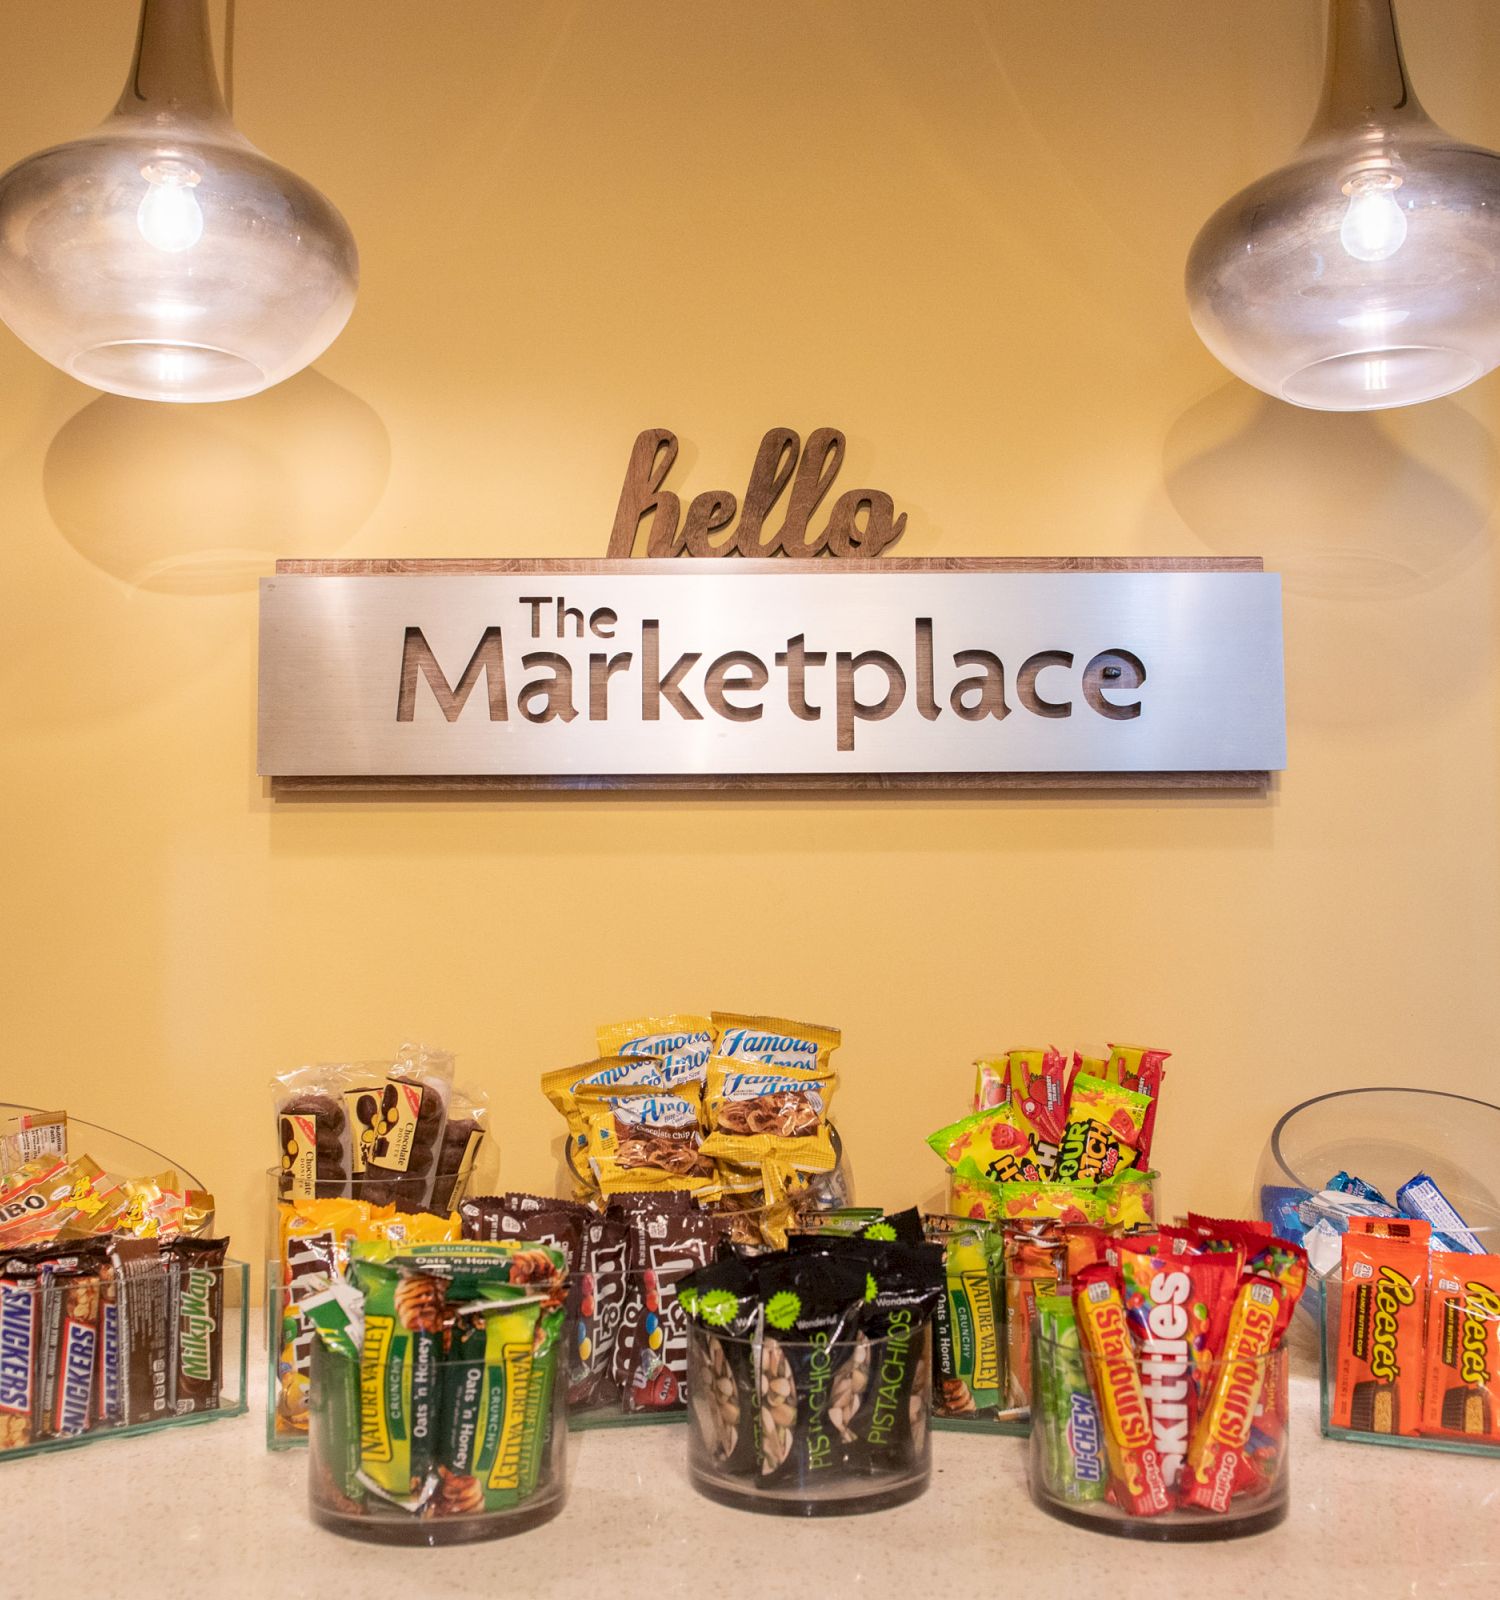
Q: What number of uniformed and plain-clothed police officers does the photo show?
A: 0